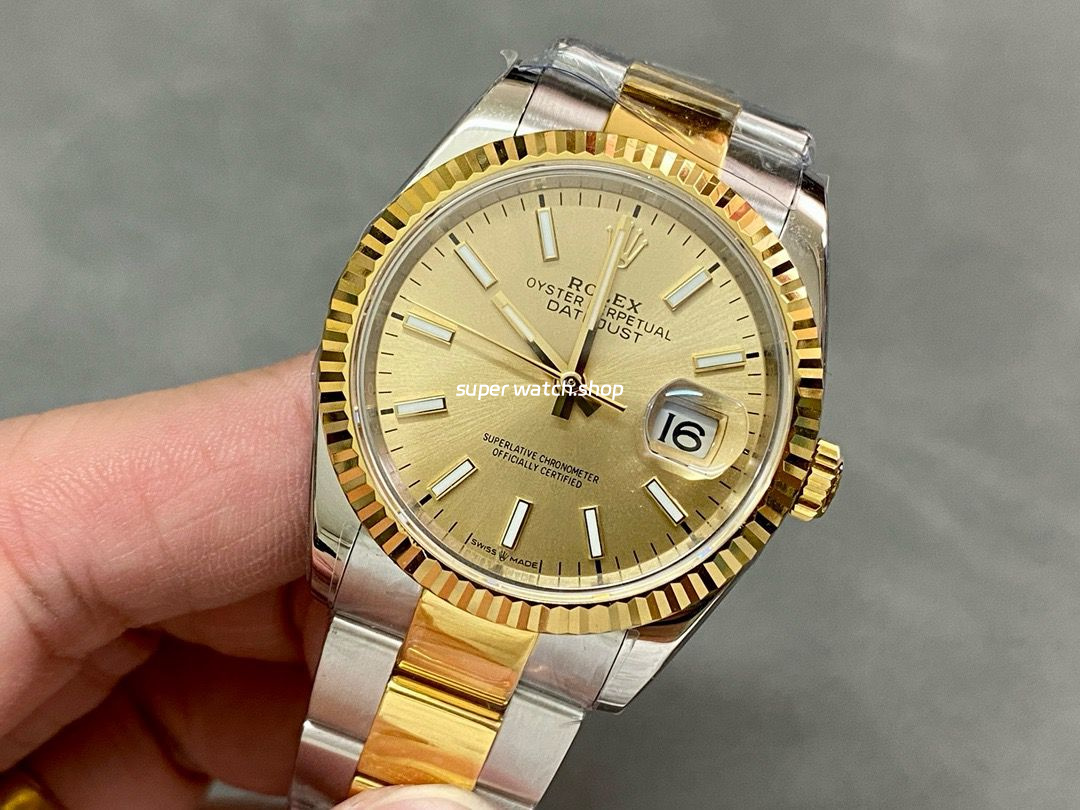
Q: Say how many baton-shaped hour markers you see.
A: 10